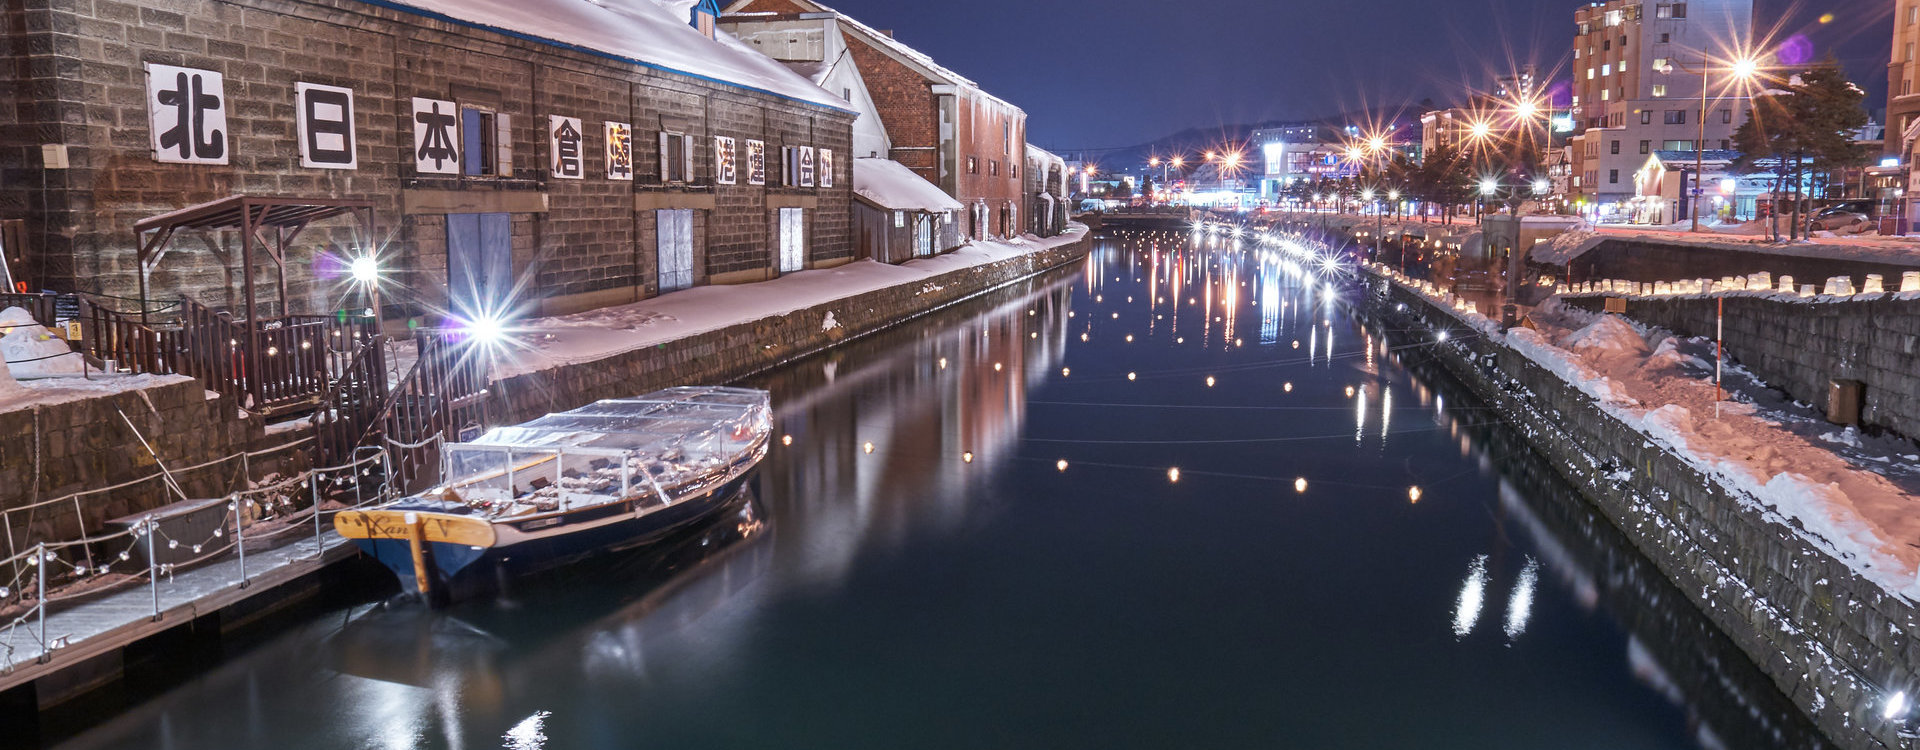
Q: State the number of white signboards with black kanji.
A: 9